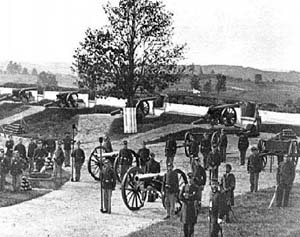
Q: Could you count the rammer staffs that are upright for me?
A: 2